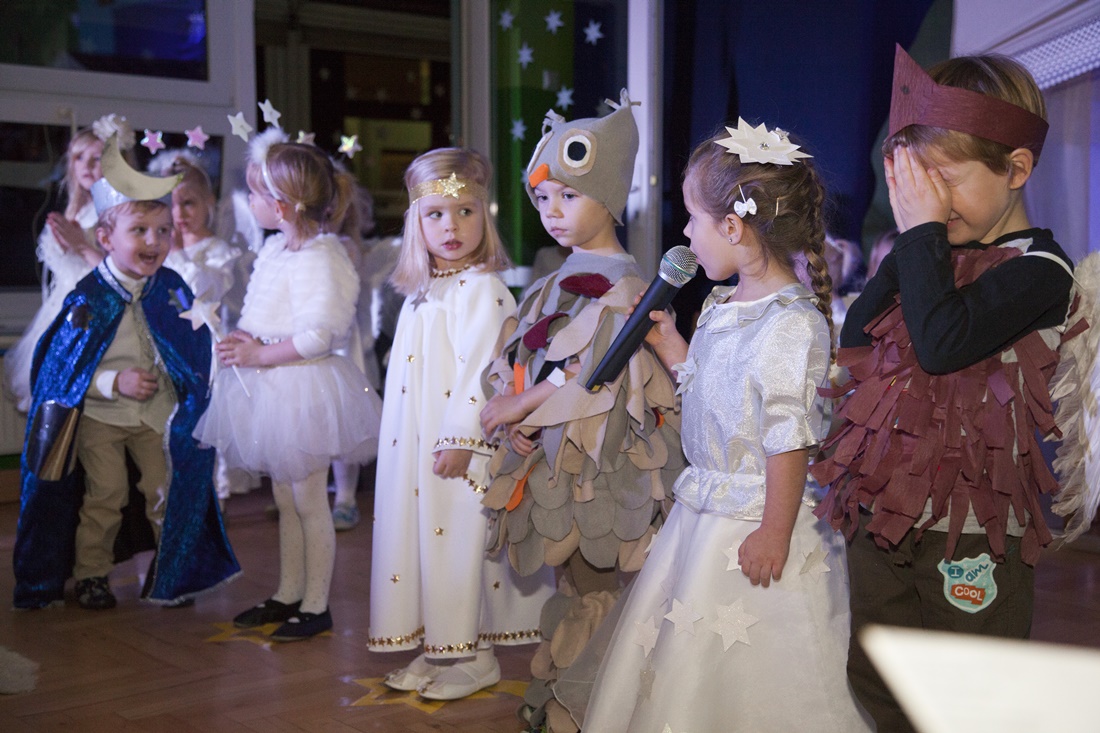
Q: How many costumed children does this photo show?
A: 9